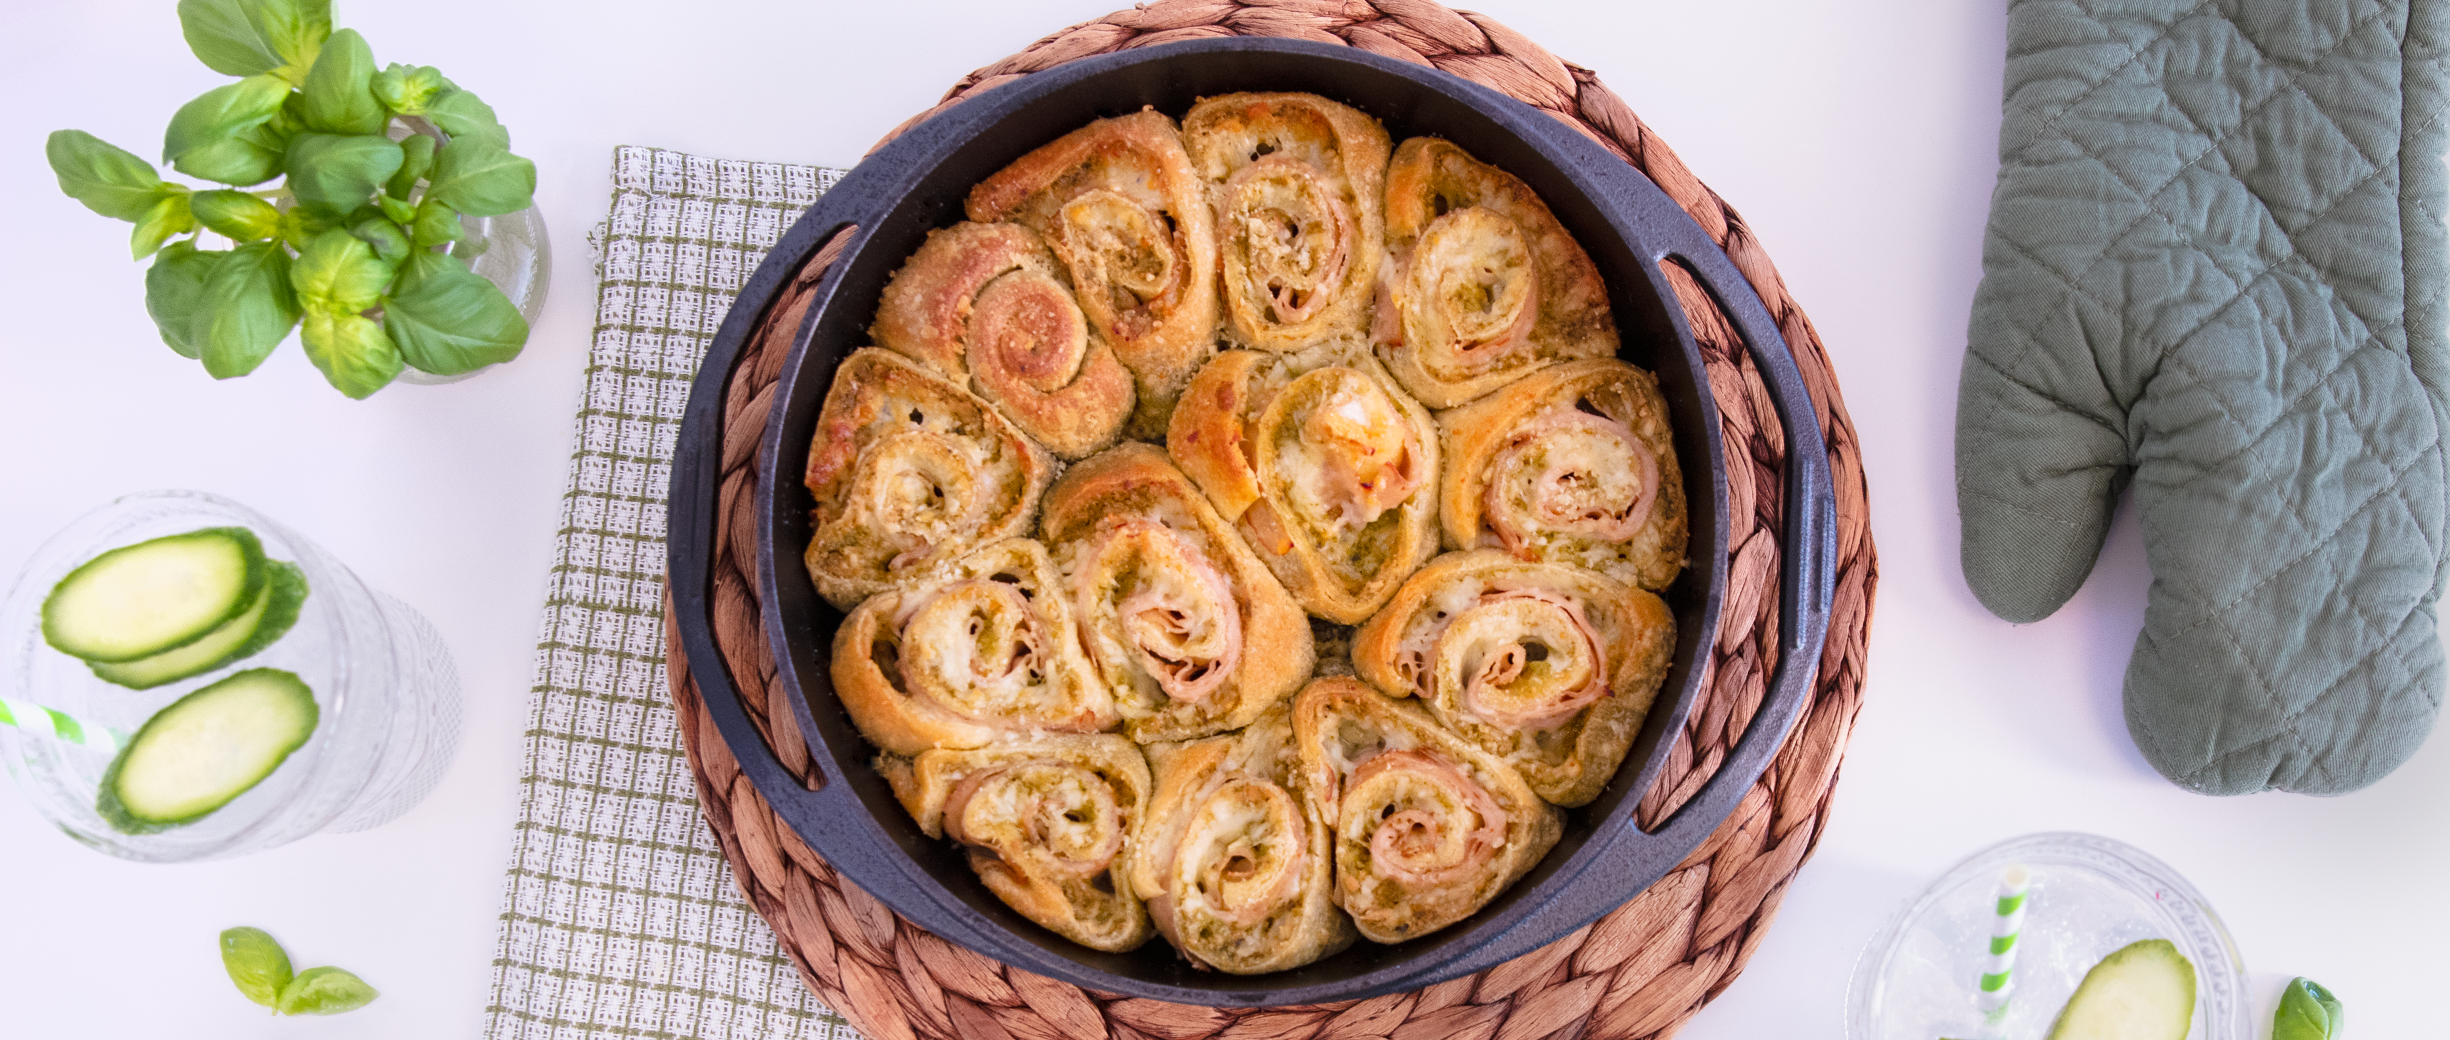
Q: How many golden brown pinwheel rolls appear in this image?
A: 13